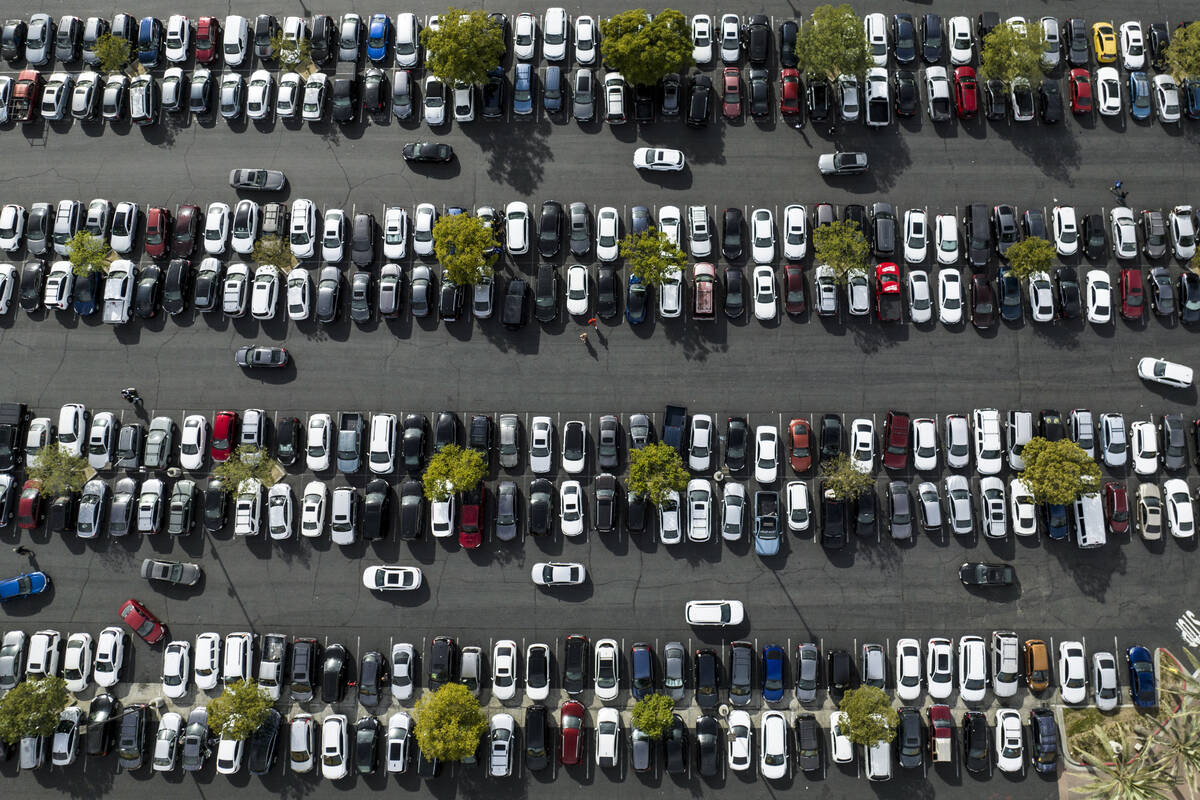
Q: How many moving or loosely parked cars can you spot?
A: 13